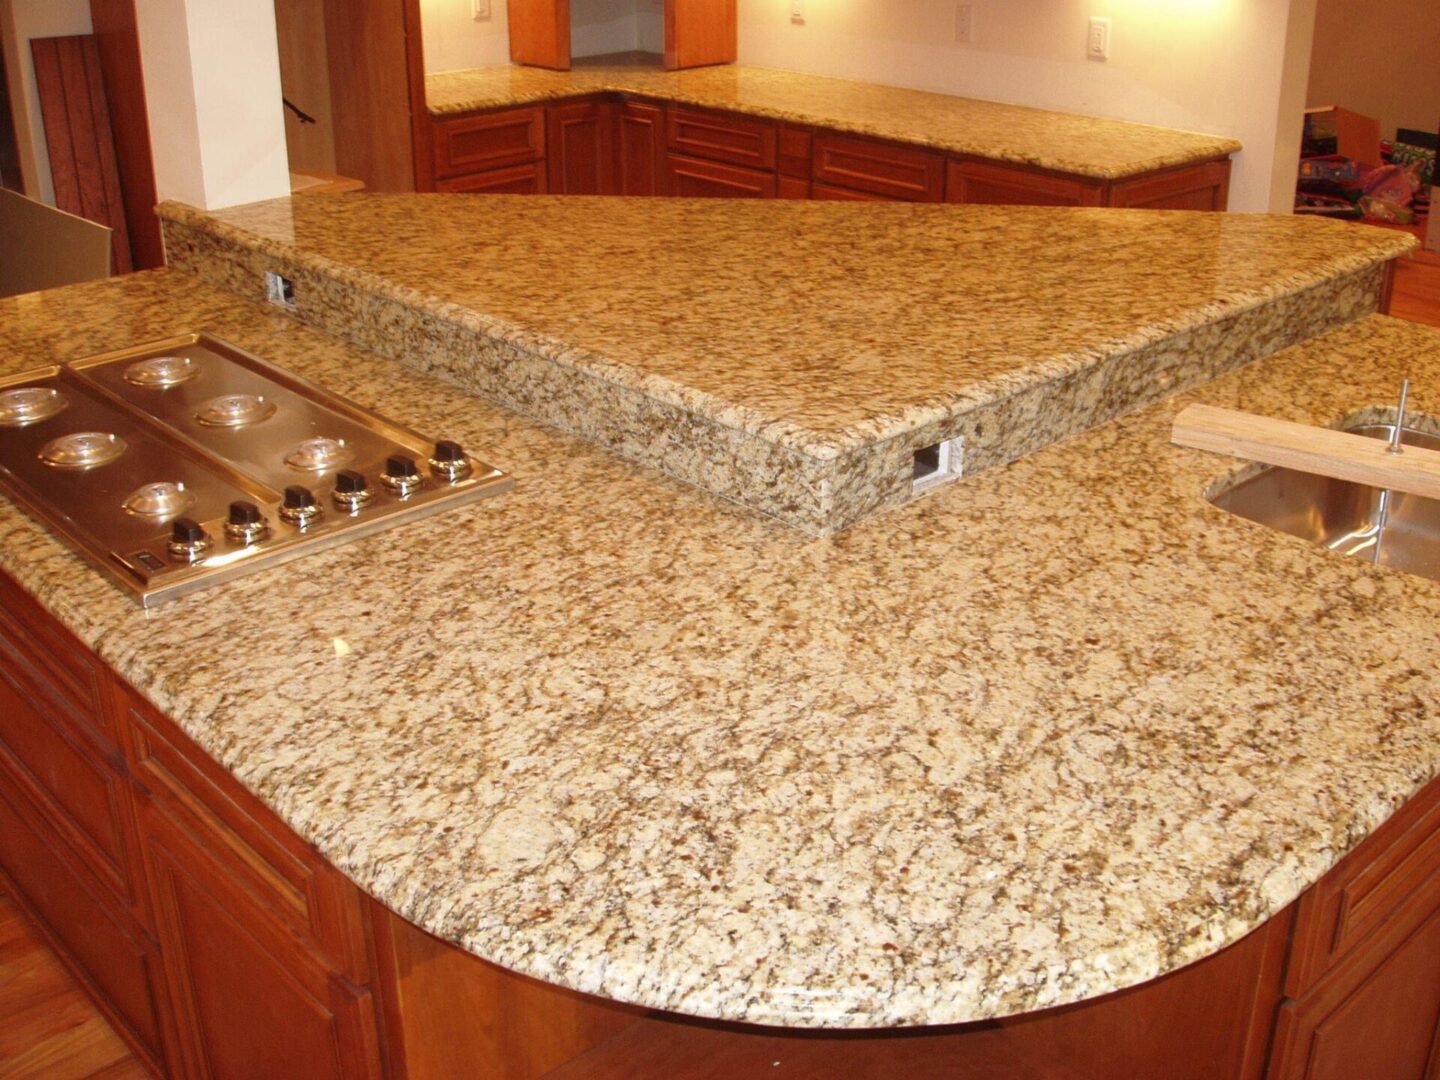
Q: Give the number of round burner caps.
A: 6